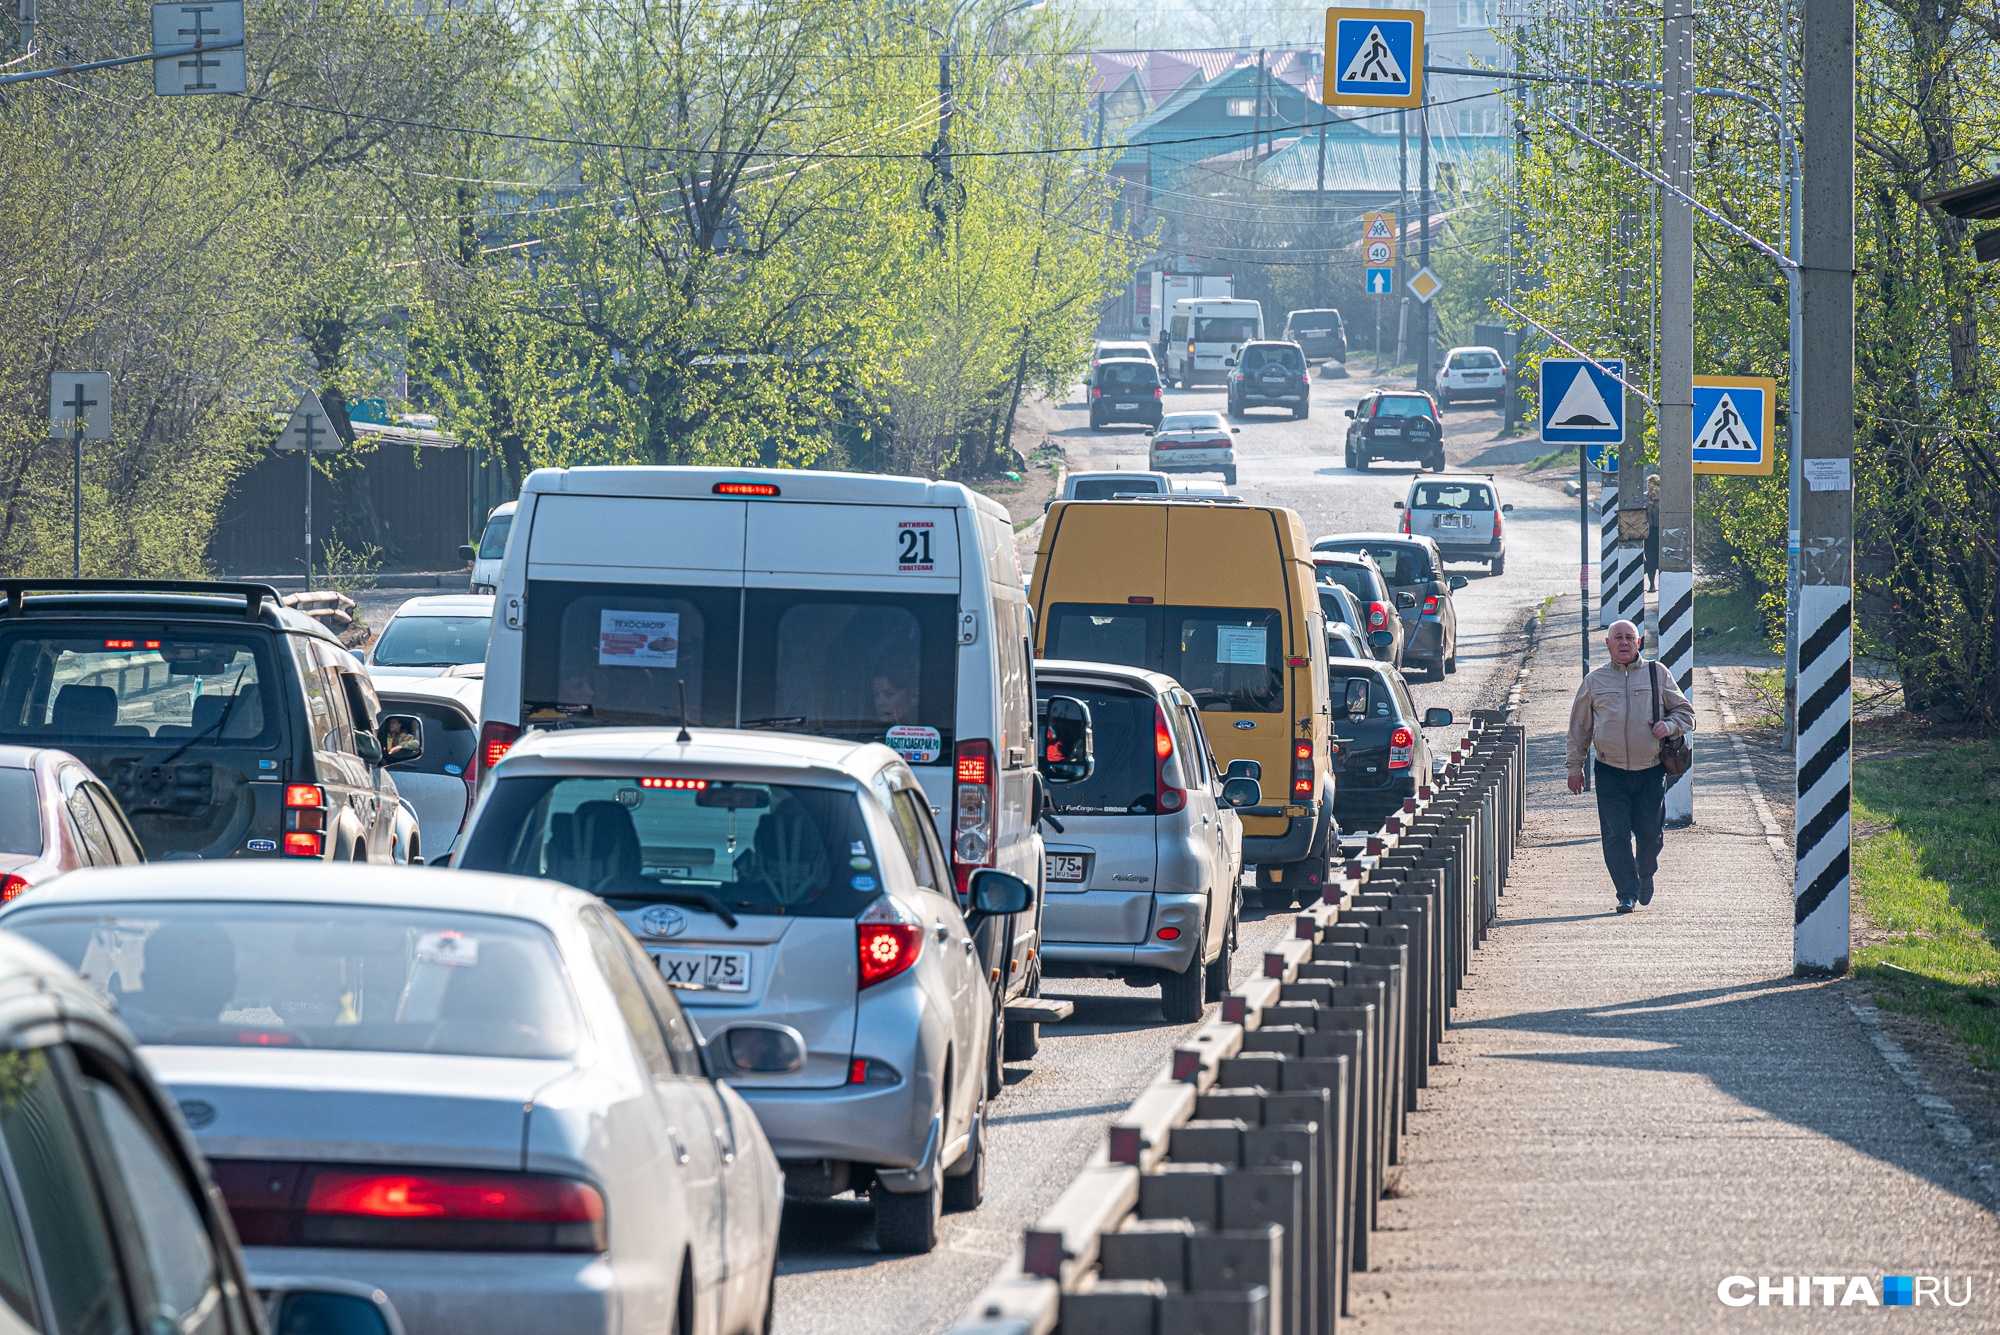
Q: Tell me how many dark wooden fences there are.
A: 1